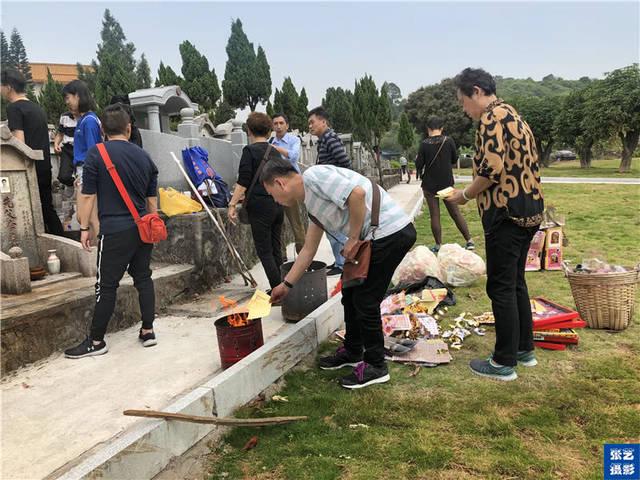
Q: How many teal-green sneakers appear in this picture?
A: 2